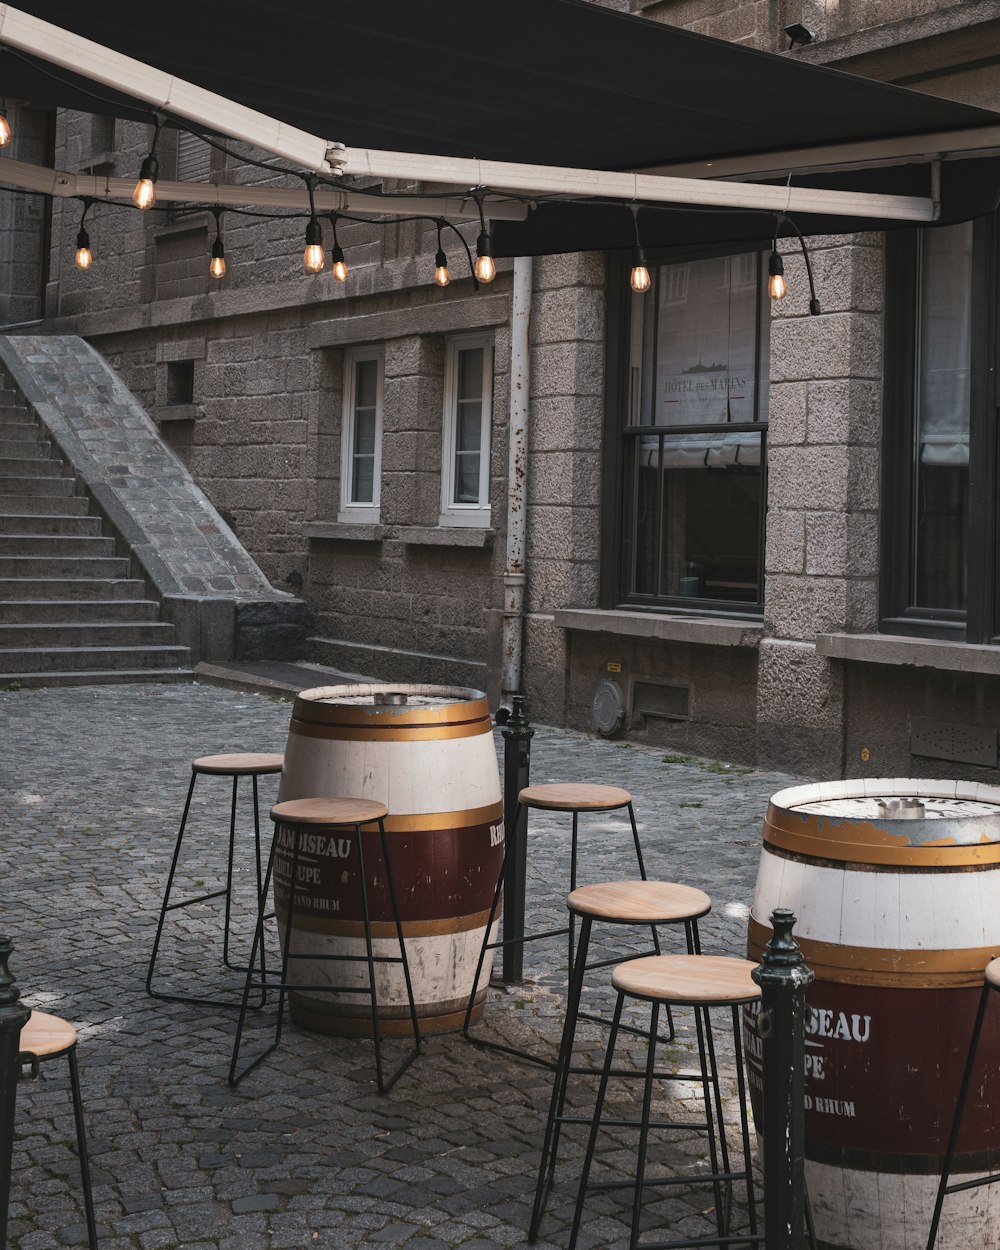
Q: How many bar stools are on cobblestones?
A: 7